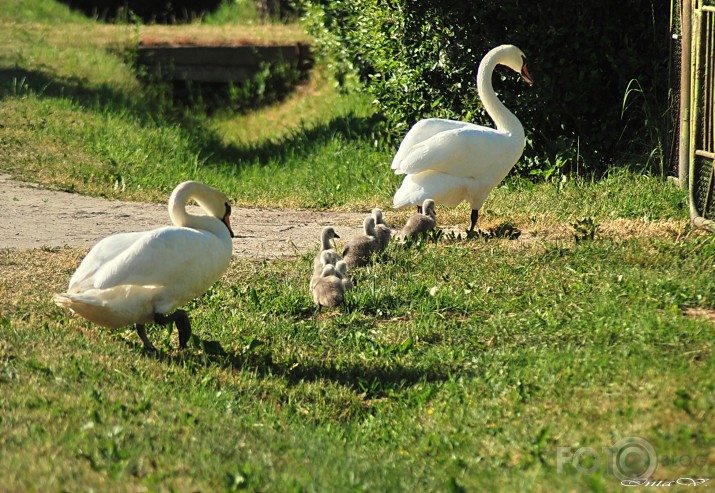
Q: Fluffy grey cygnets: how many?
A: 7